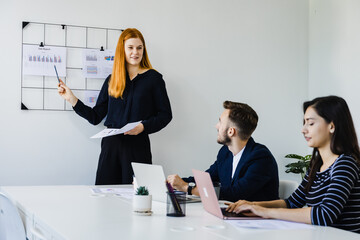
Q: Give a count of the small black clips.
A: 3